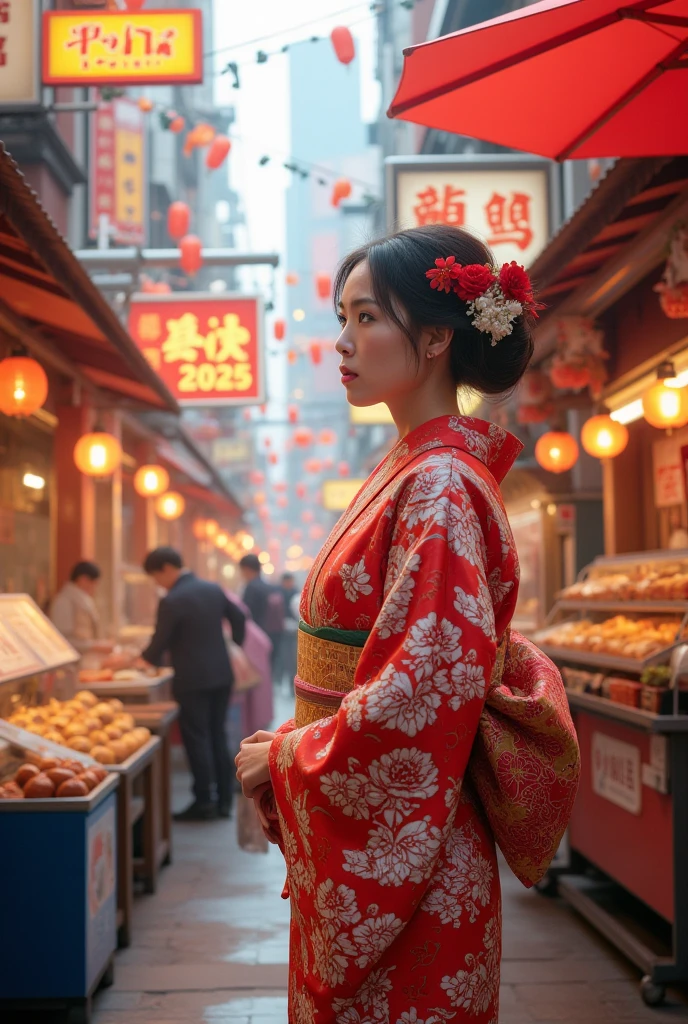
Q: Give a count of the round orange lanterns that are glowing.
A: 7